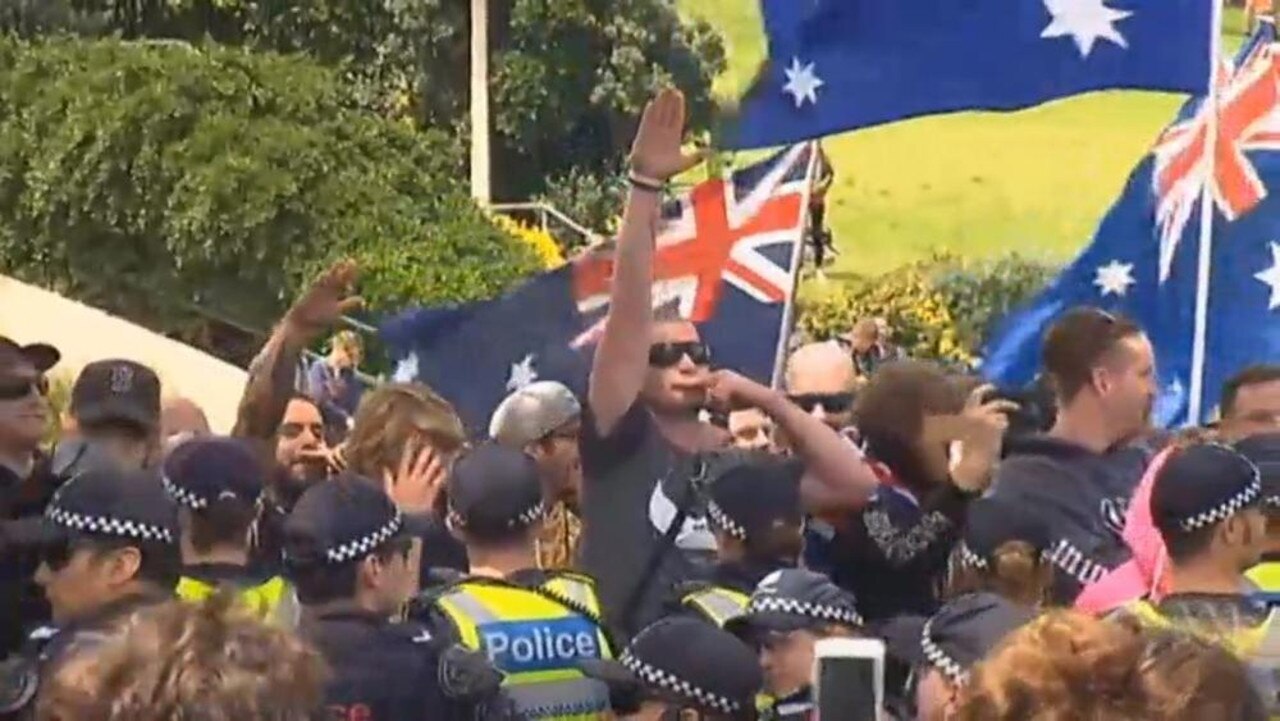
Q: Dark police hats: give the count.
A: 11